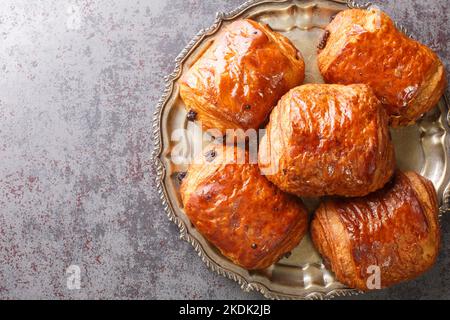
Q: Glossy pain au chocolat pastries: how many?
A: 5